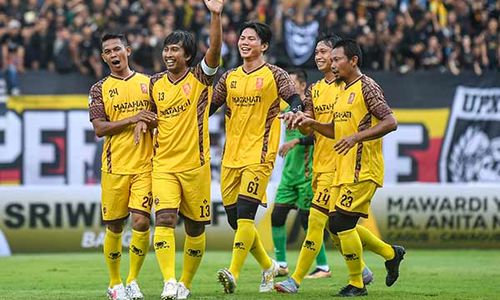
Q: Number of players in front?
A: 5